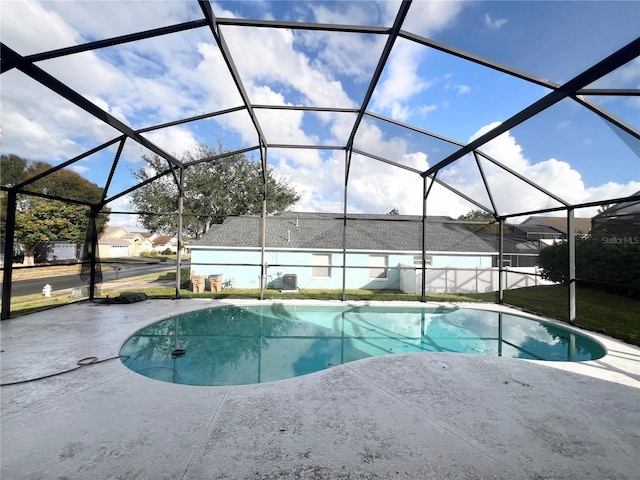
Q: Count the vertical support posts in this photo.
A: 8